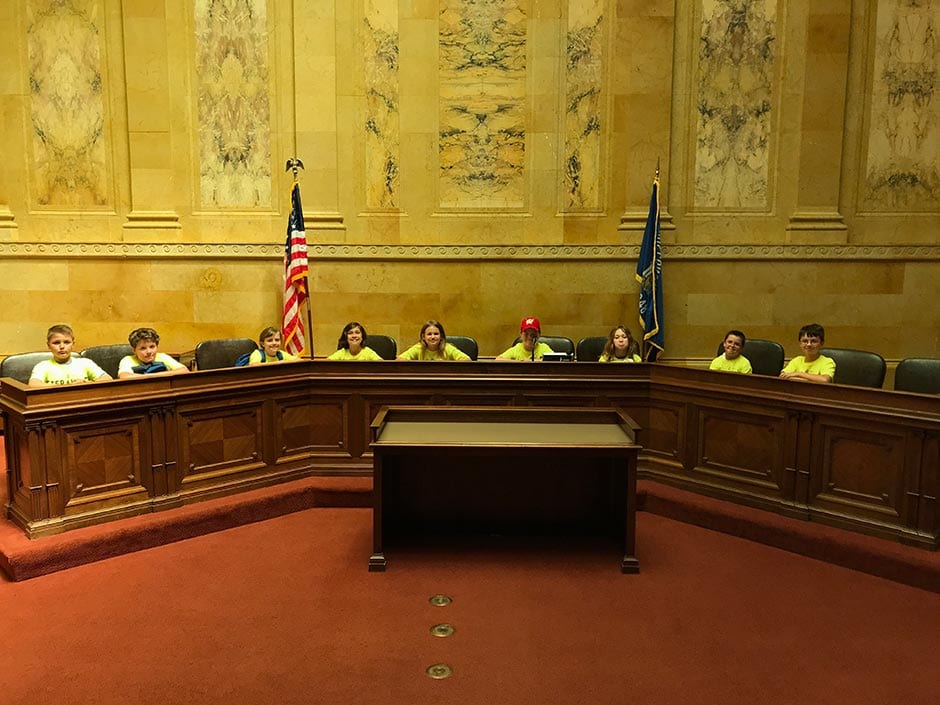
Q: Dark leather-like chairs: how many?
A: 10